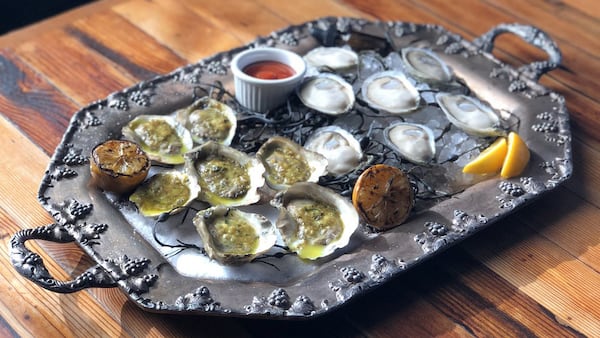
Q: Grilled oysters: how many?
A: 7